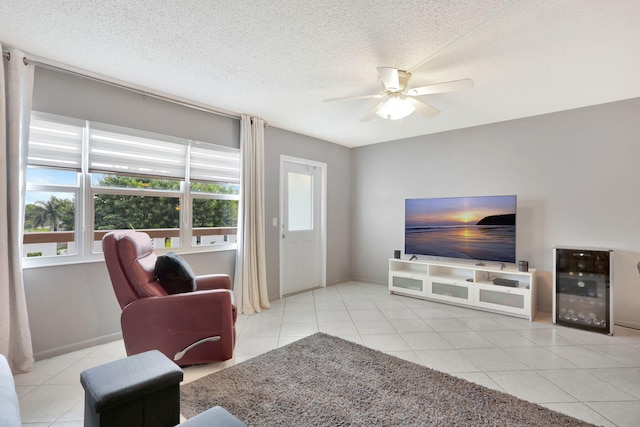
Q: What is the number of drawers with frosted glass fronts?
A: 3